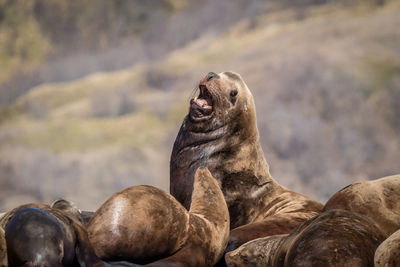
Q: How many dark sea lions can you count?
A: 1